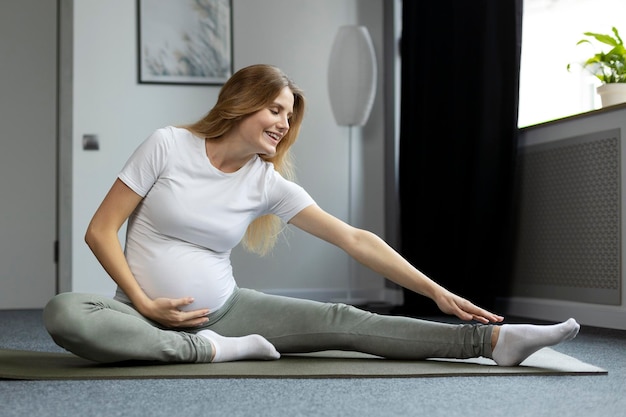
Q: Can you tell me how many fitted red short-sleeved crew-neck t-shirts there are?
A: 0